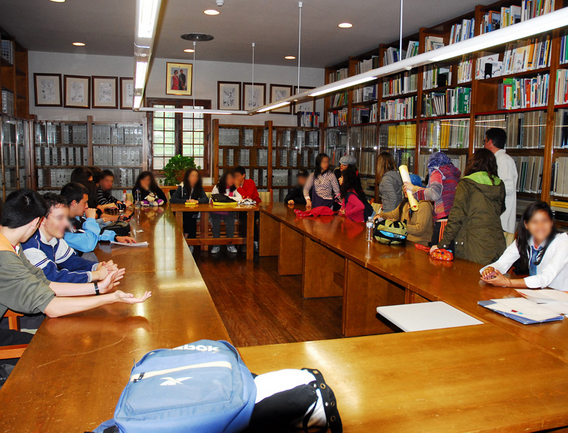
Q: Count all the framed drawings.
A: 8